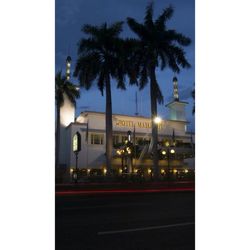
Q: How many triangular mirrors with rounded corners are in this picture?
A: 0